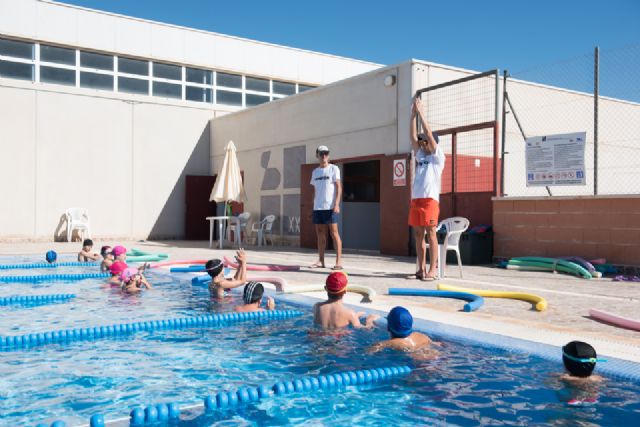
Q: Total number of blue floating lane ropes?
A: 5